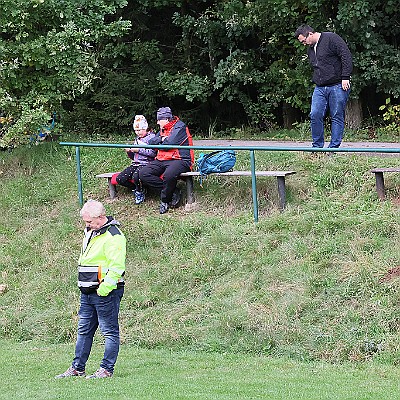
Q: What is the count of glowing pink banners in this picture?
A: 0